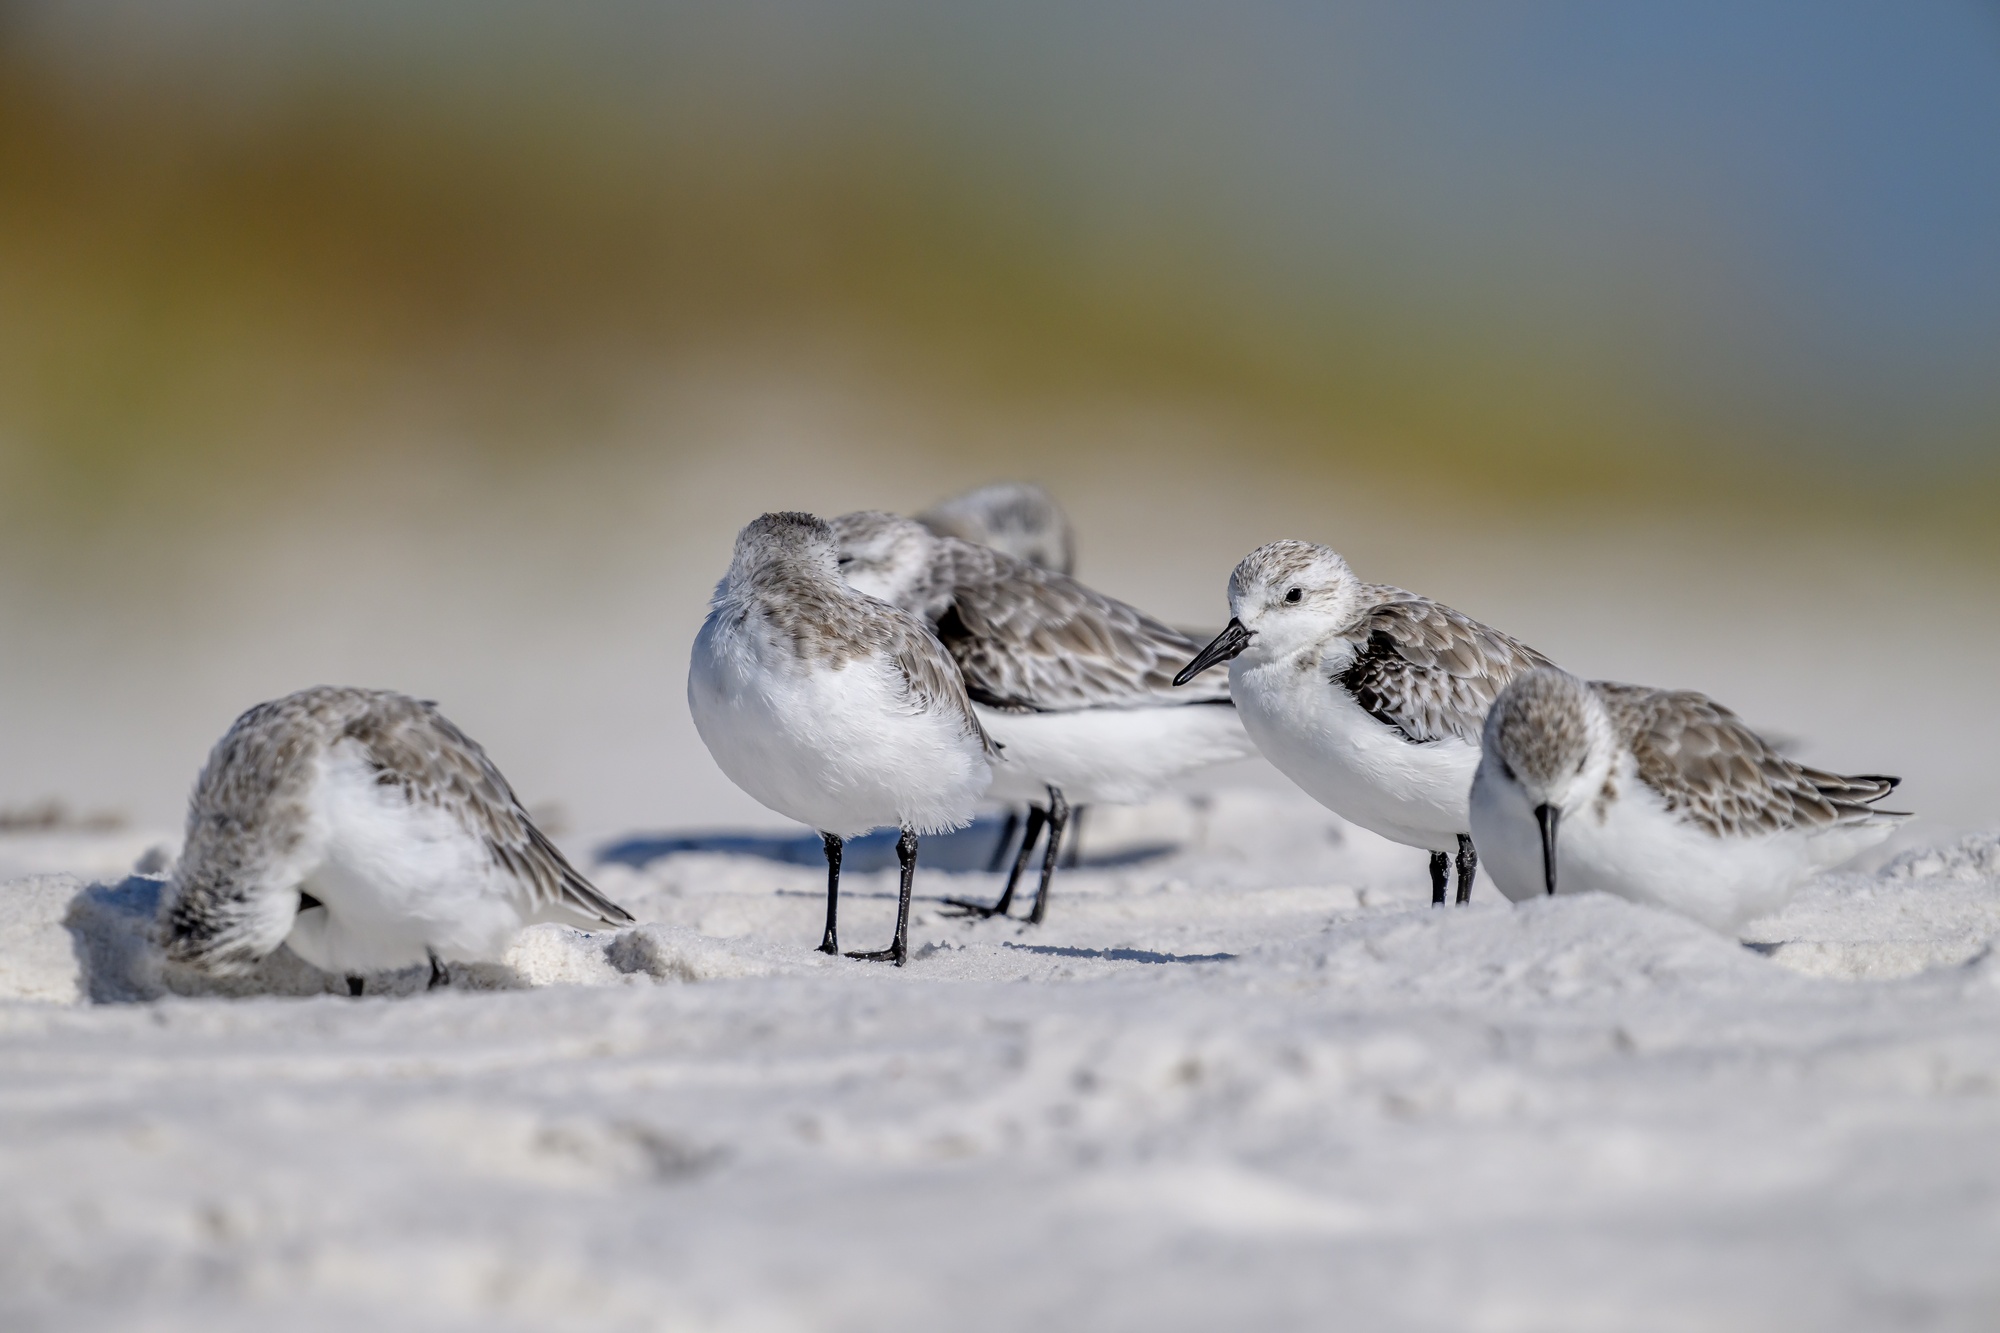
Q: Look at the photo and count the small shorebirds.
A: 6